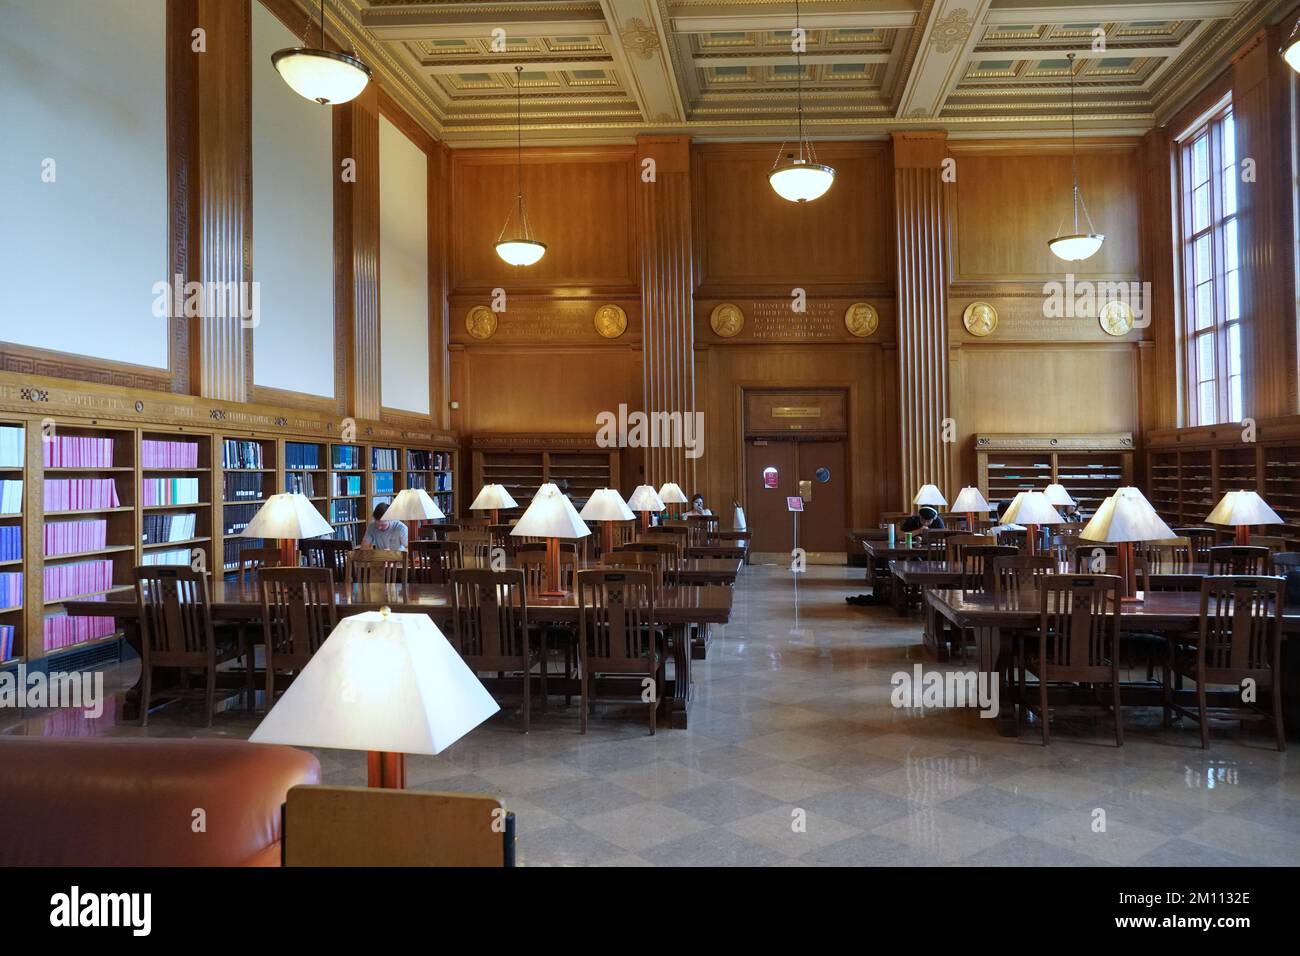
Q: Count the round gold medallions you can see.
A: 6